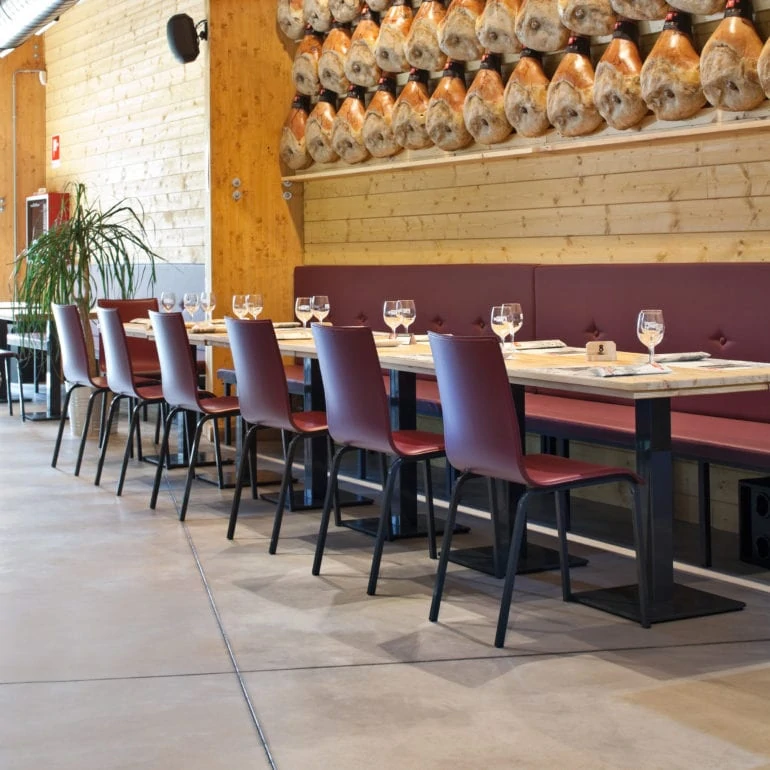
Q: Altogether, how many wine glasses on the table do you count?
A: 12